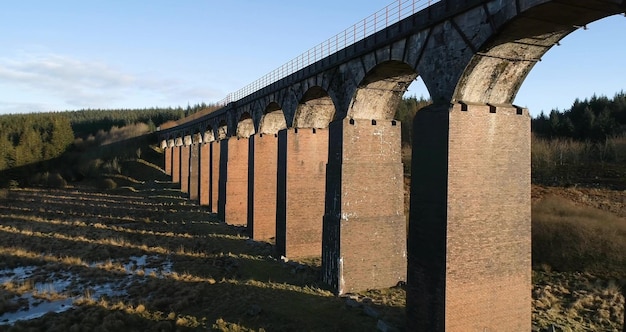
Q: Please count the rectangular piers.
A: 11